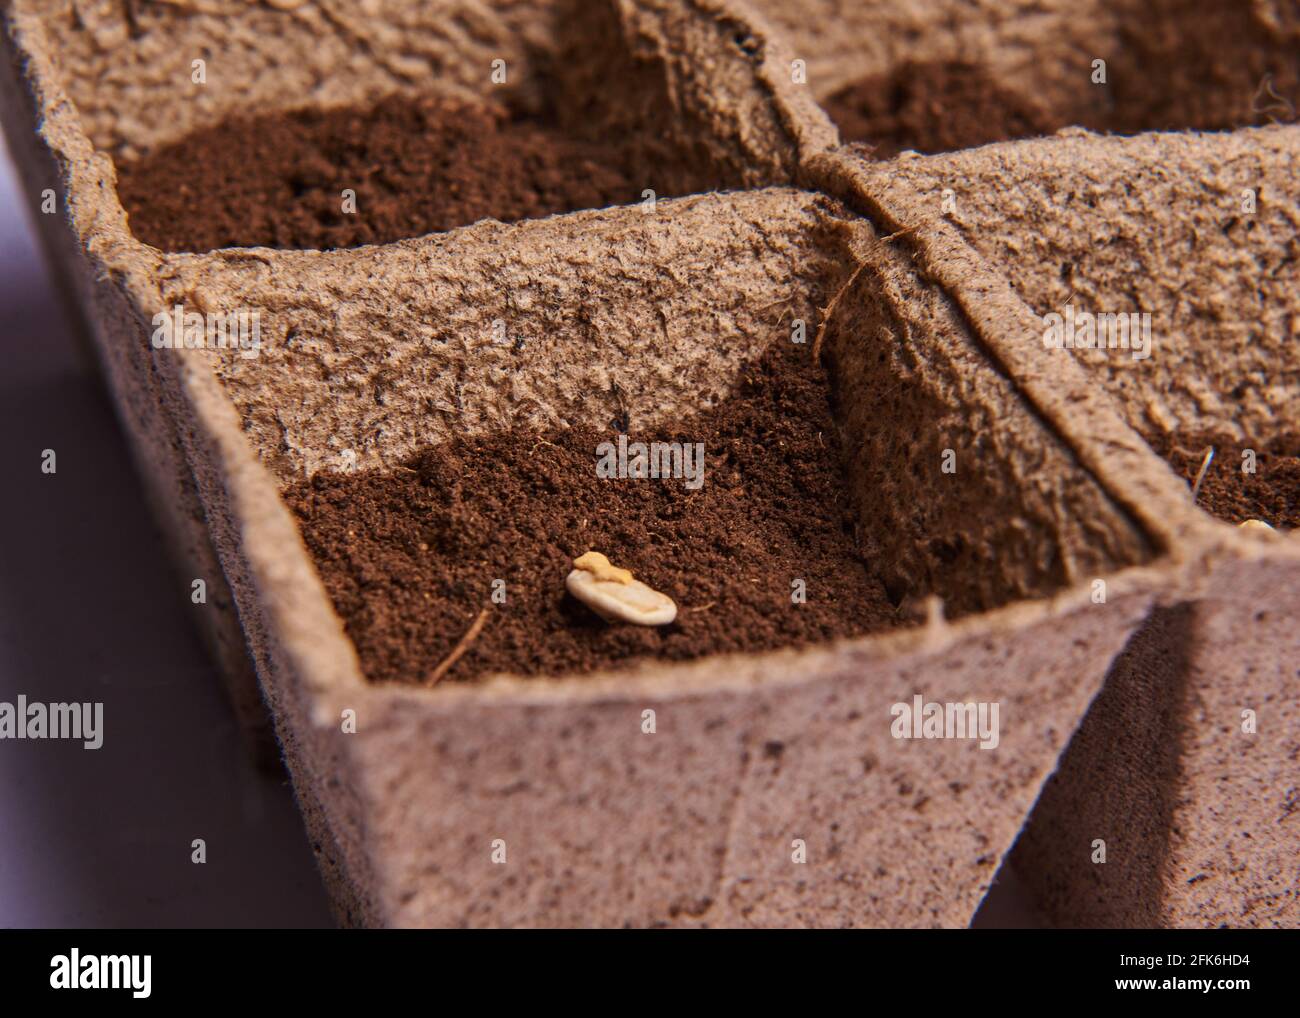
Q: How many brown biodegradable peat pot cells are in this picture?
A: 4